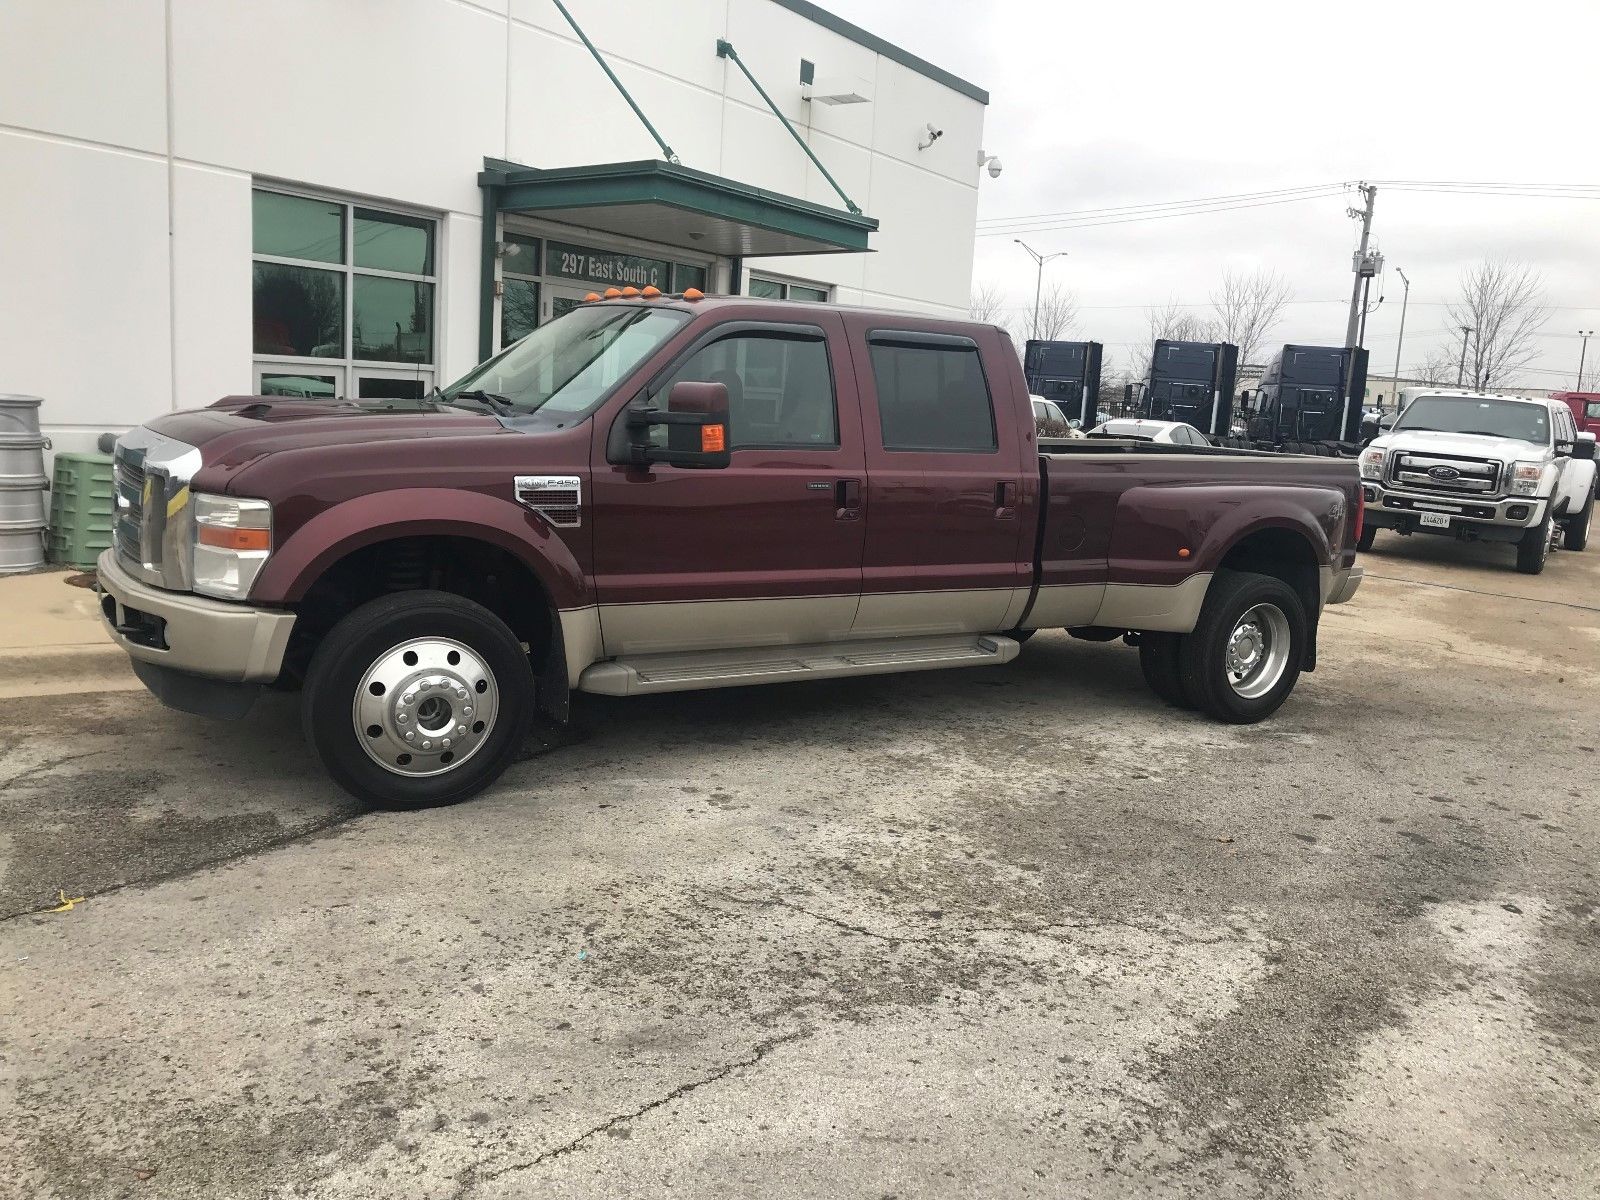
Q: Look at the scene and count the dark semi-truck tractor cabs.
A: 3